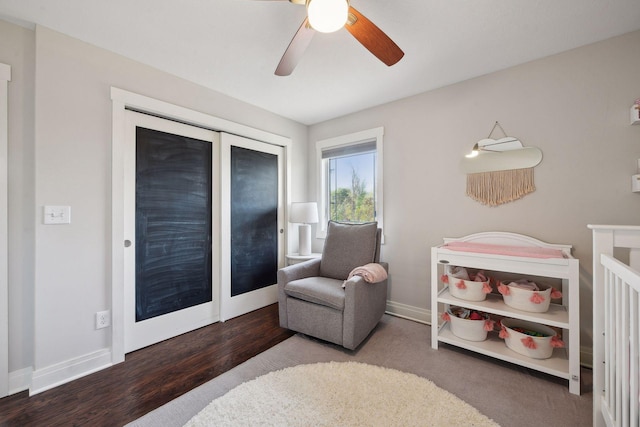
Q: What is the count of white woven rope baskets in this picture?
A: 4